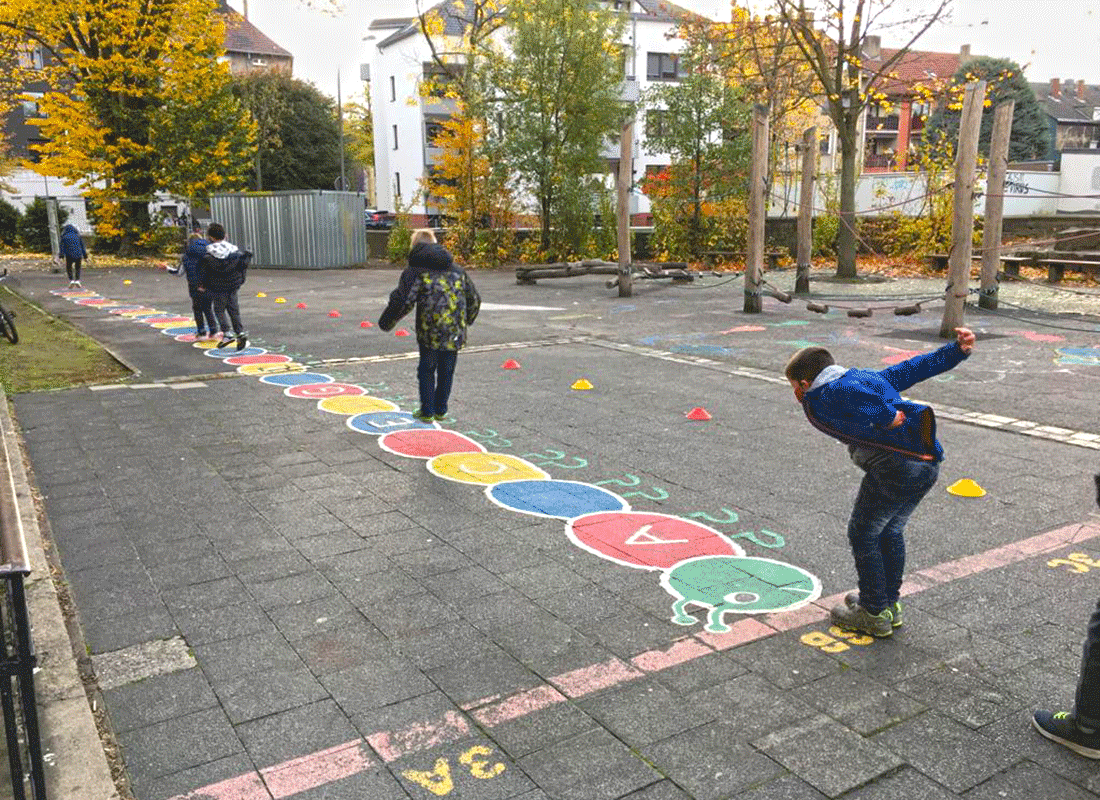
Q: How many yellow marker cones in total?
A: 5